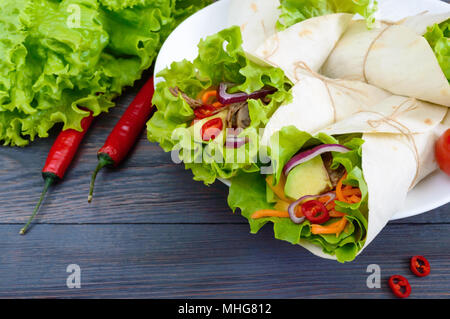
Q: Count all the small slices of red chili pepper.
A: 5